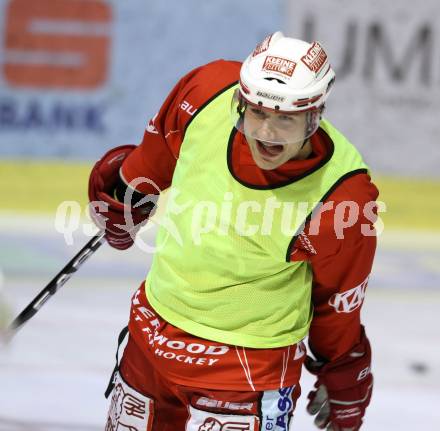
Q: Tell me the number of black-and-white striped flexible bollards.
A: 0